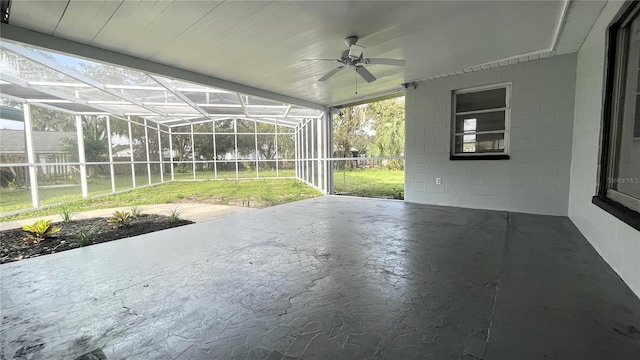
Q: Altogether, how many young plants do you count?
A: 6